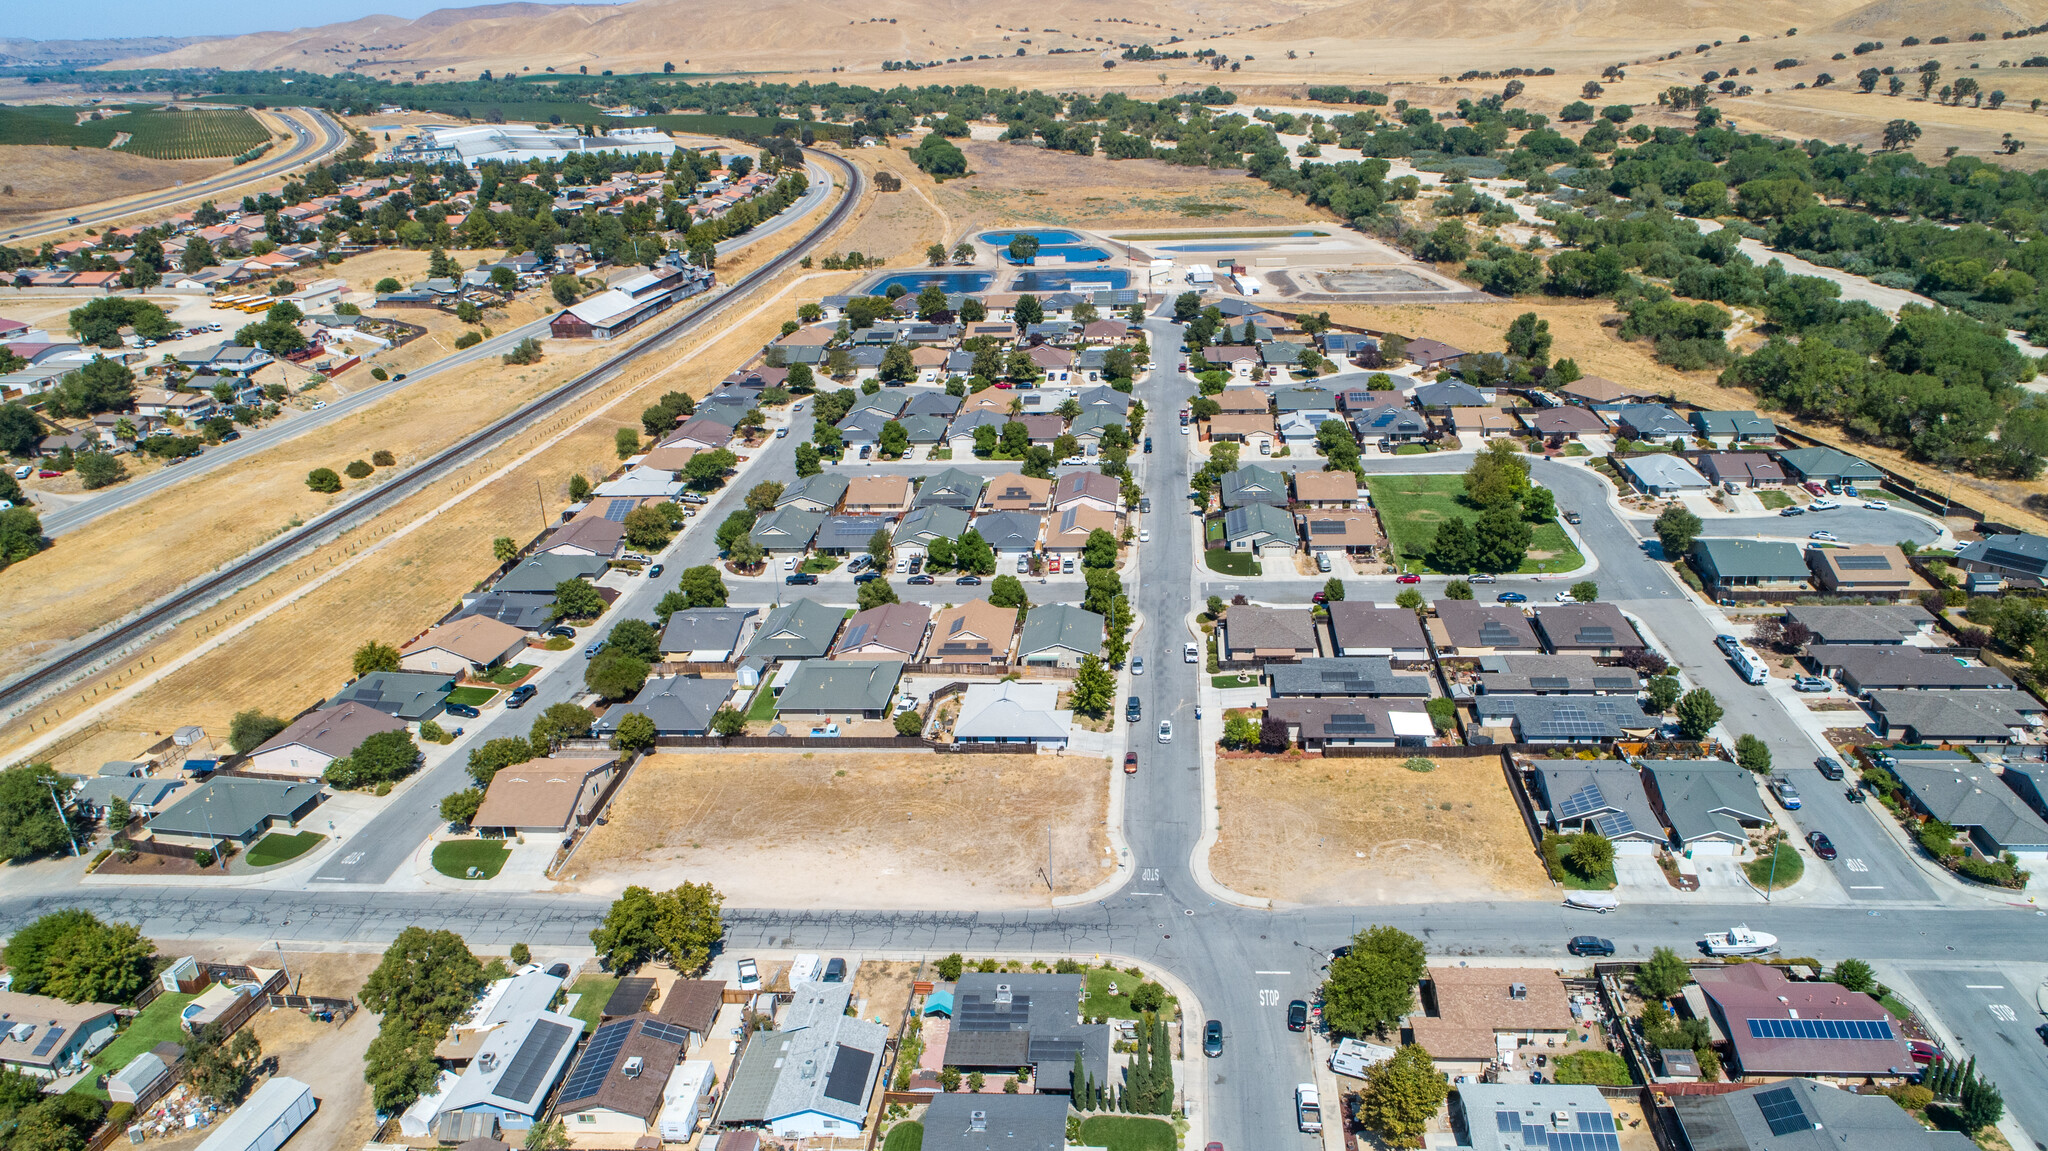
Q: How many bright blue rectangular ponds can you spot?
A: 4